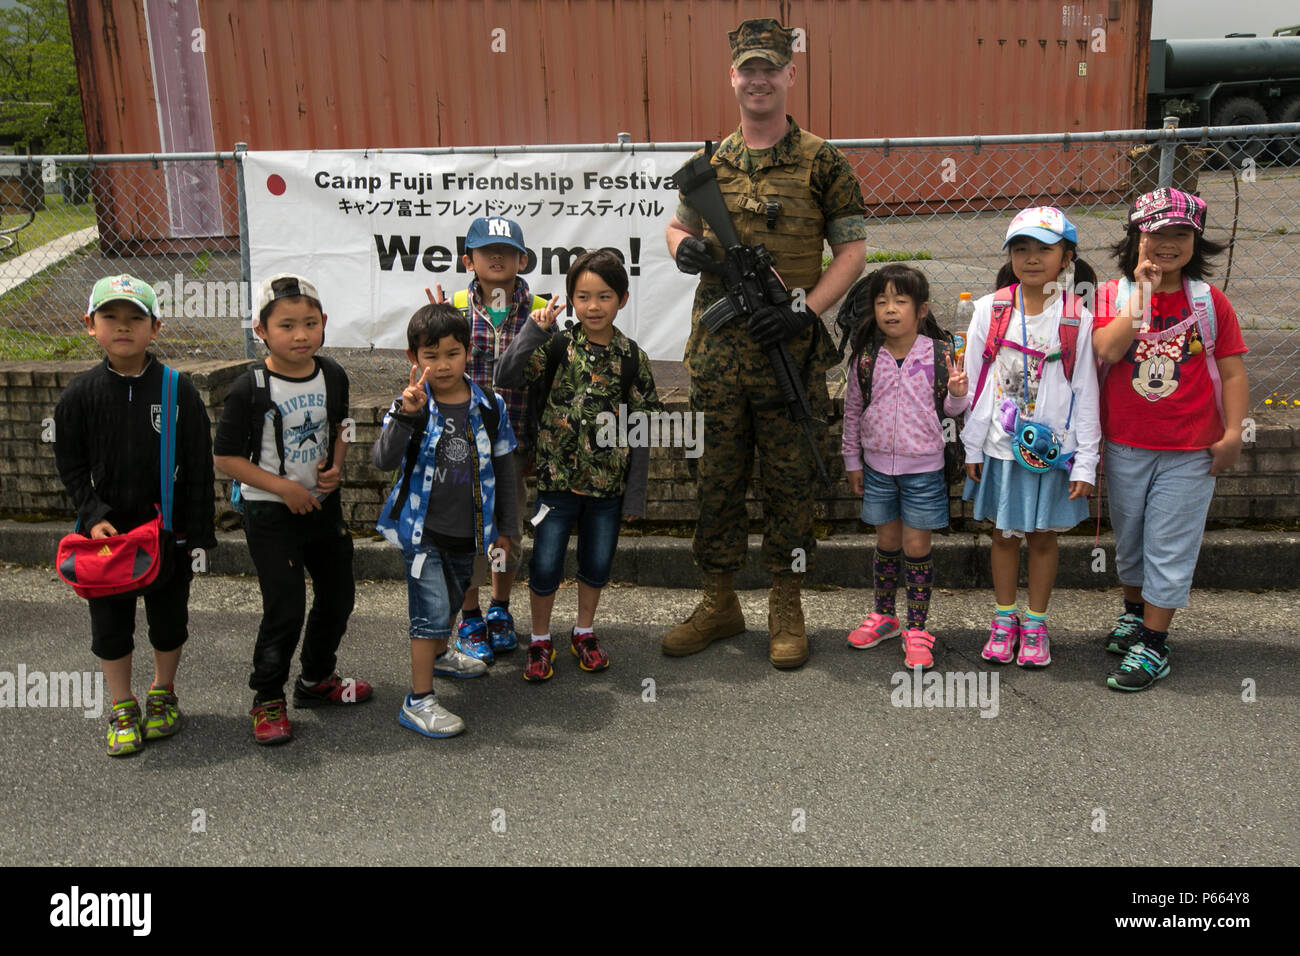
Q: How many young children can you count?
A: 8